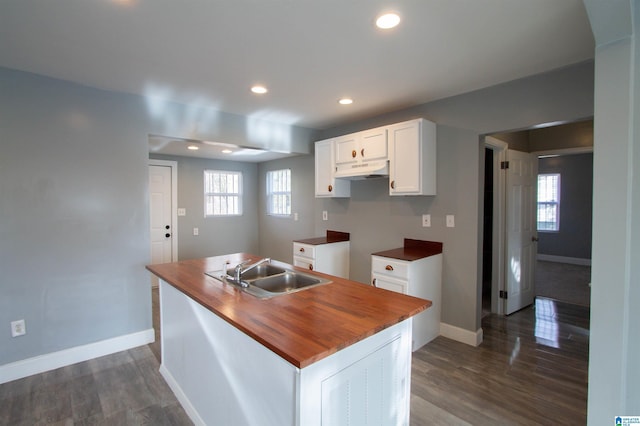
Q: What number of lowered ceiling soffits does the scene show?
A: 1